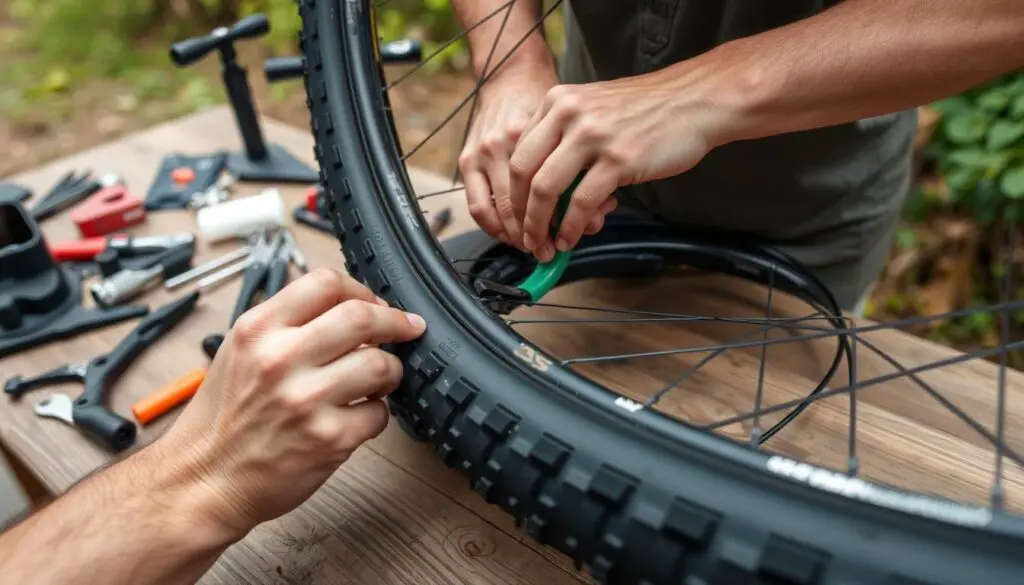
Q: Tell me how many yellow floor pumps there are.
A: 0